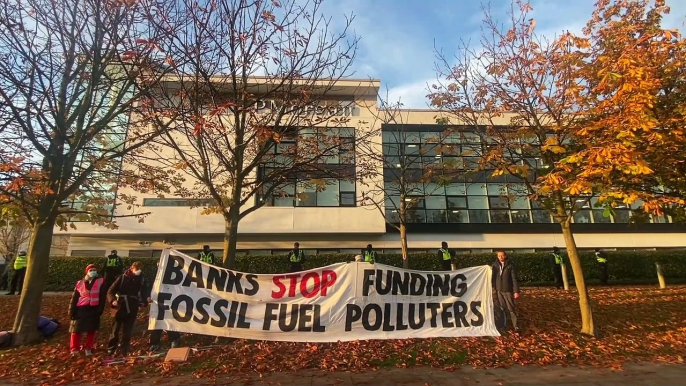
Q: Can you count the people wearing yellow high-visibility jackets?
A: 8